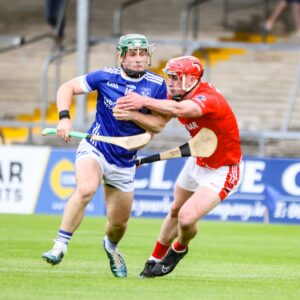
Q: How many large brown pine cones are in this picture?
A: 0